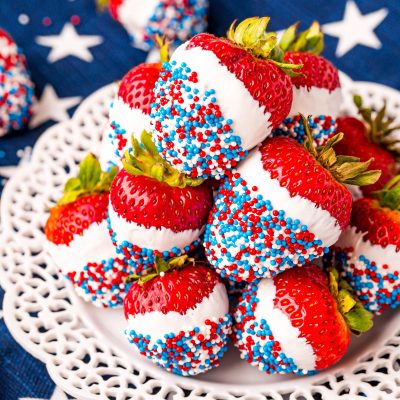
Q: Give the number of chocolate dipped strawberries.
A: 12